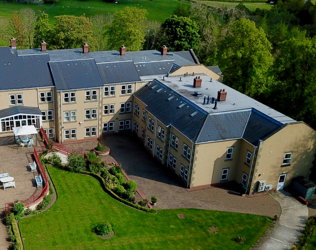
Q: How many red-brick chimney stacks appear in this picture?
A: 7